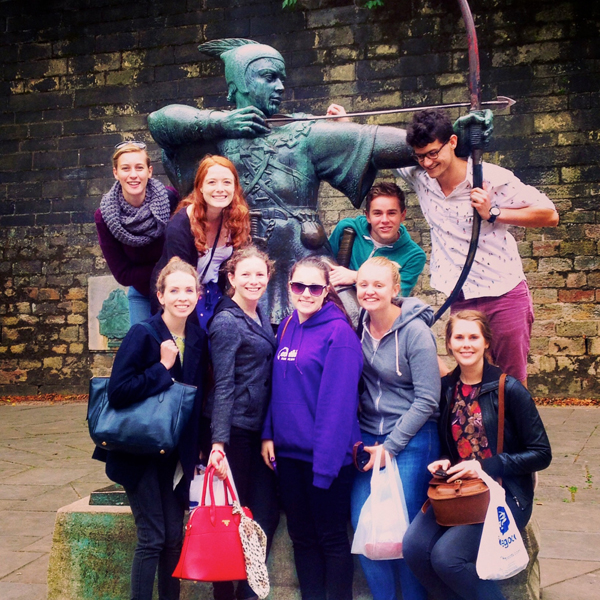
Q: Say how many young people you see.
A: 9